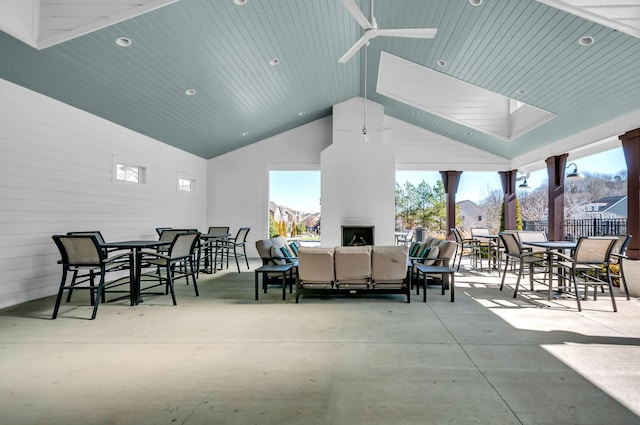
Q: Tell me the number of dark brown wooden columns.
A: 4